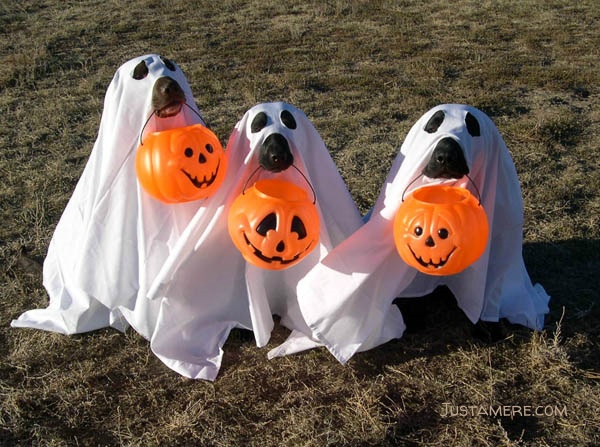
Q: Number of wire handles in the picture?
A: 3